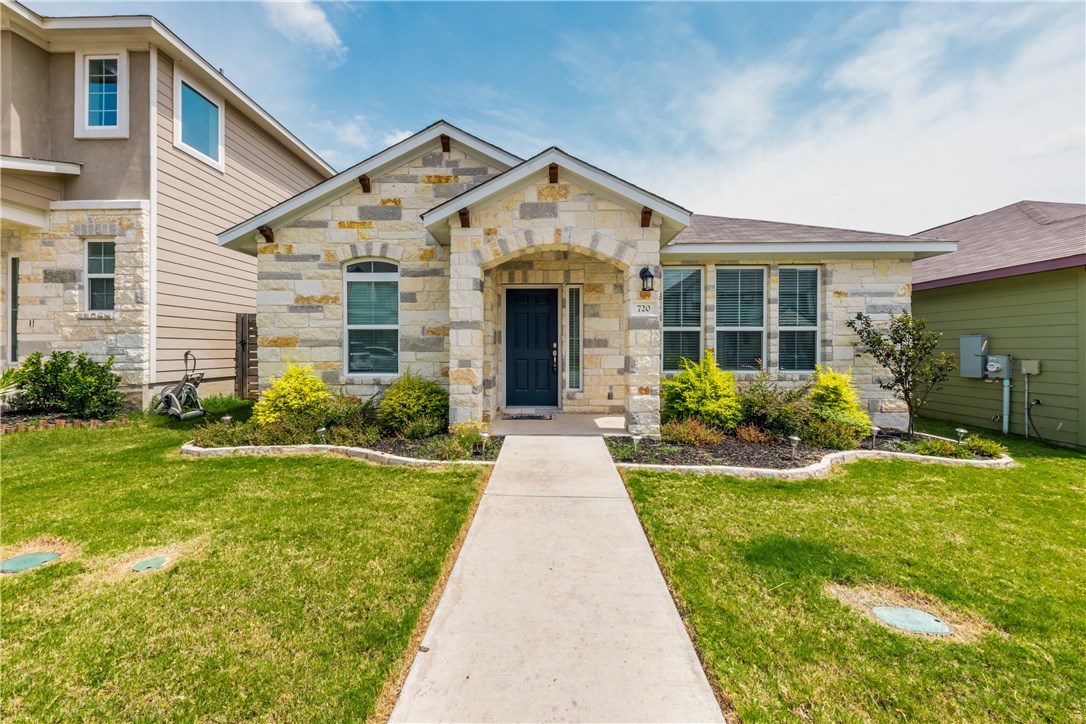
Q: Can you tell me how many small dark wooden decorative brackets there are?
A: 6